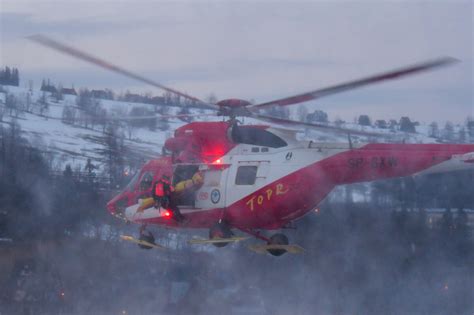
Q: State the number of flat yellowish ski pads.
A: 3